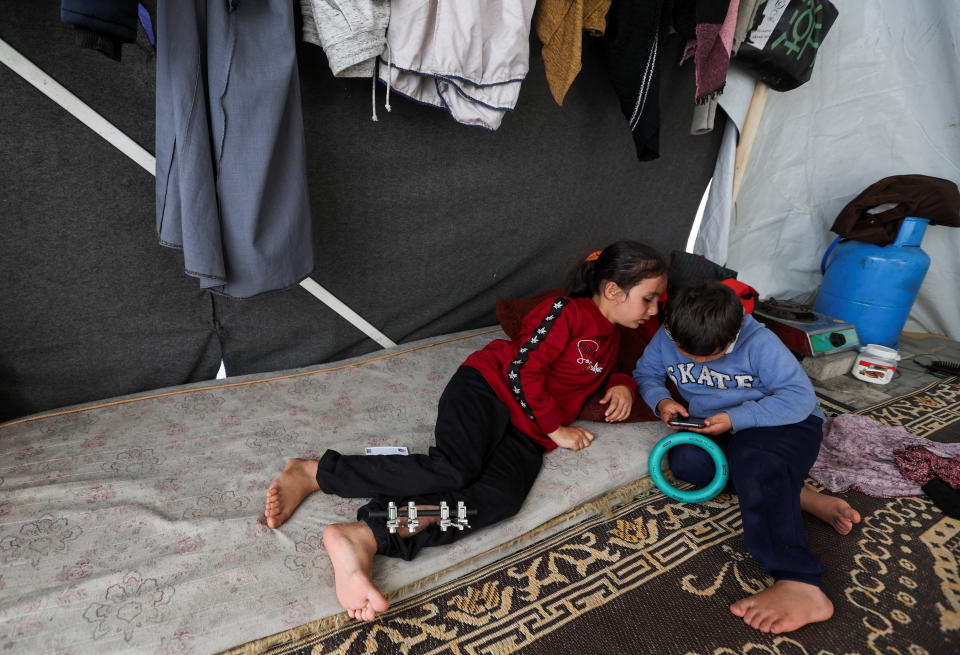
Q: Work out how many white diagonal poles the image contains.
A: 1